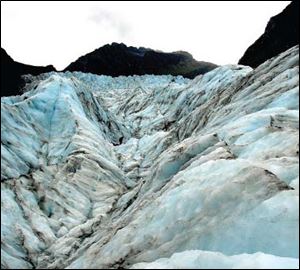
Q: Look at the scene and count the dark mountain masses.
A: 3